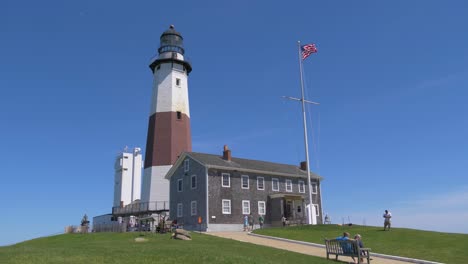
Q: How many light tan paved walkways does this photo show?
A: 1